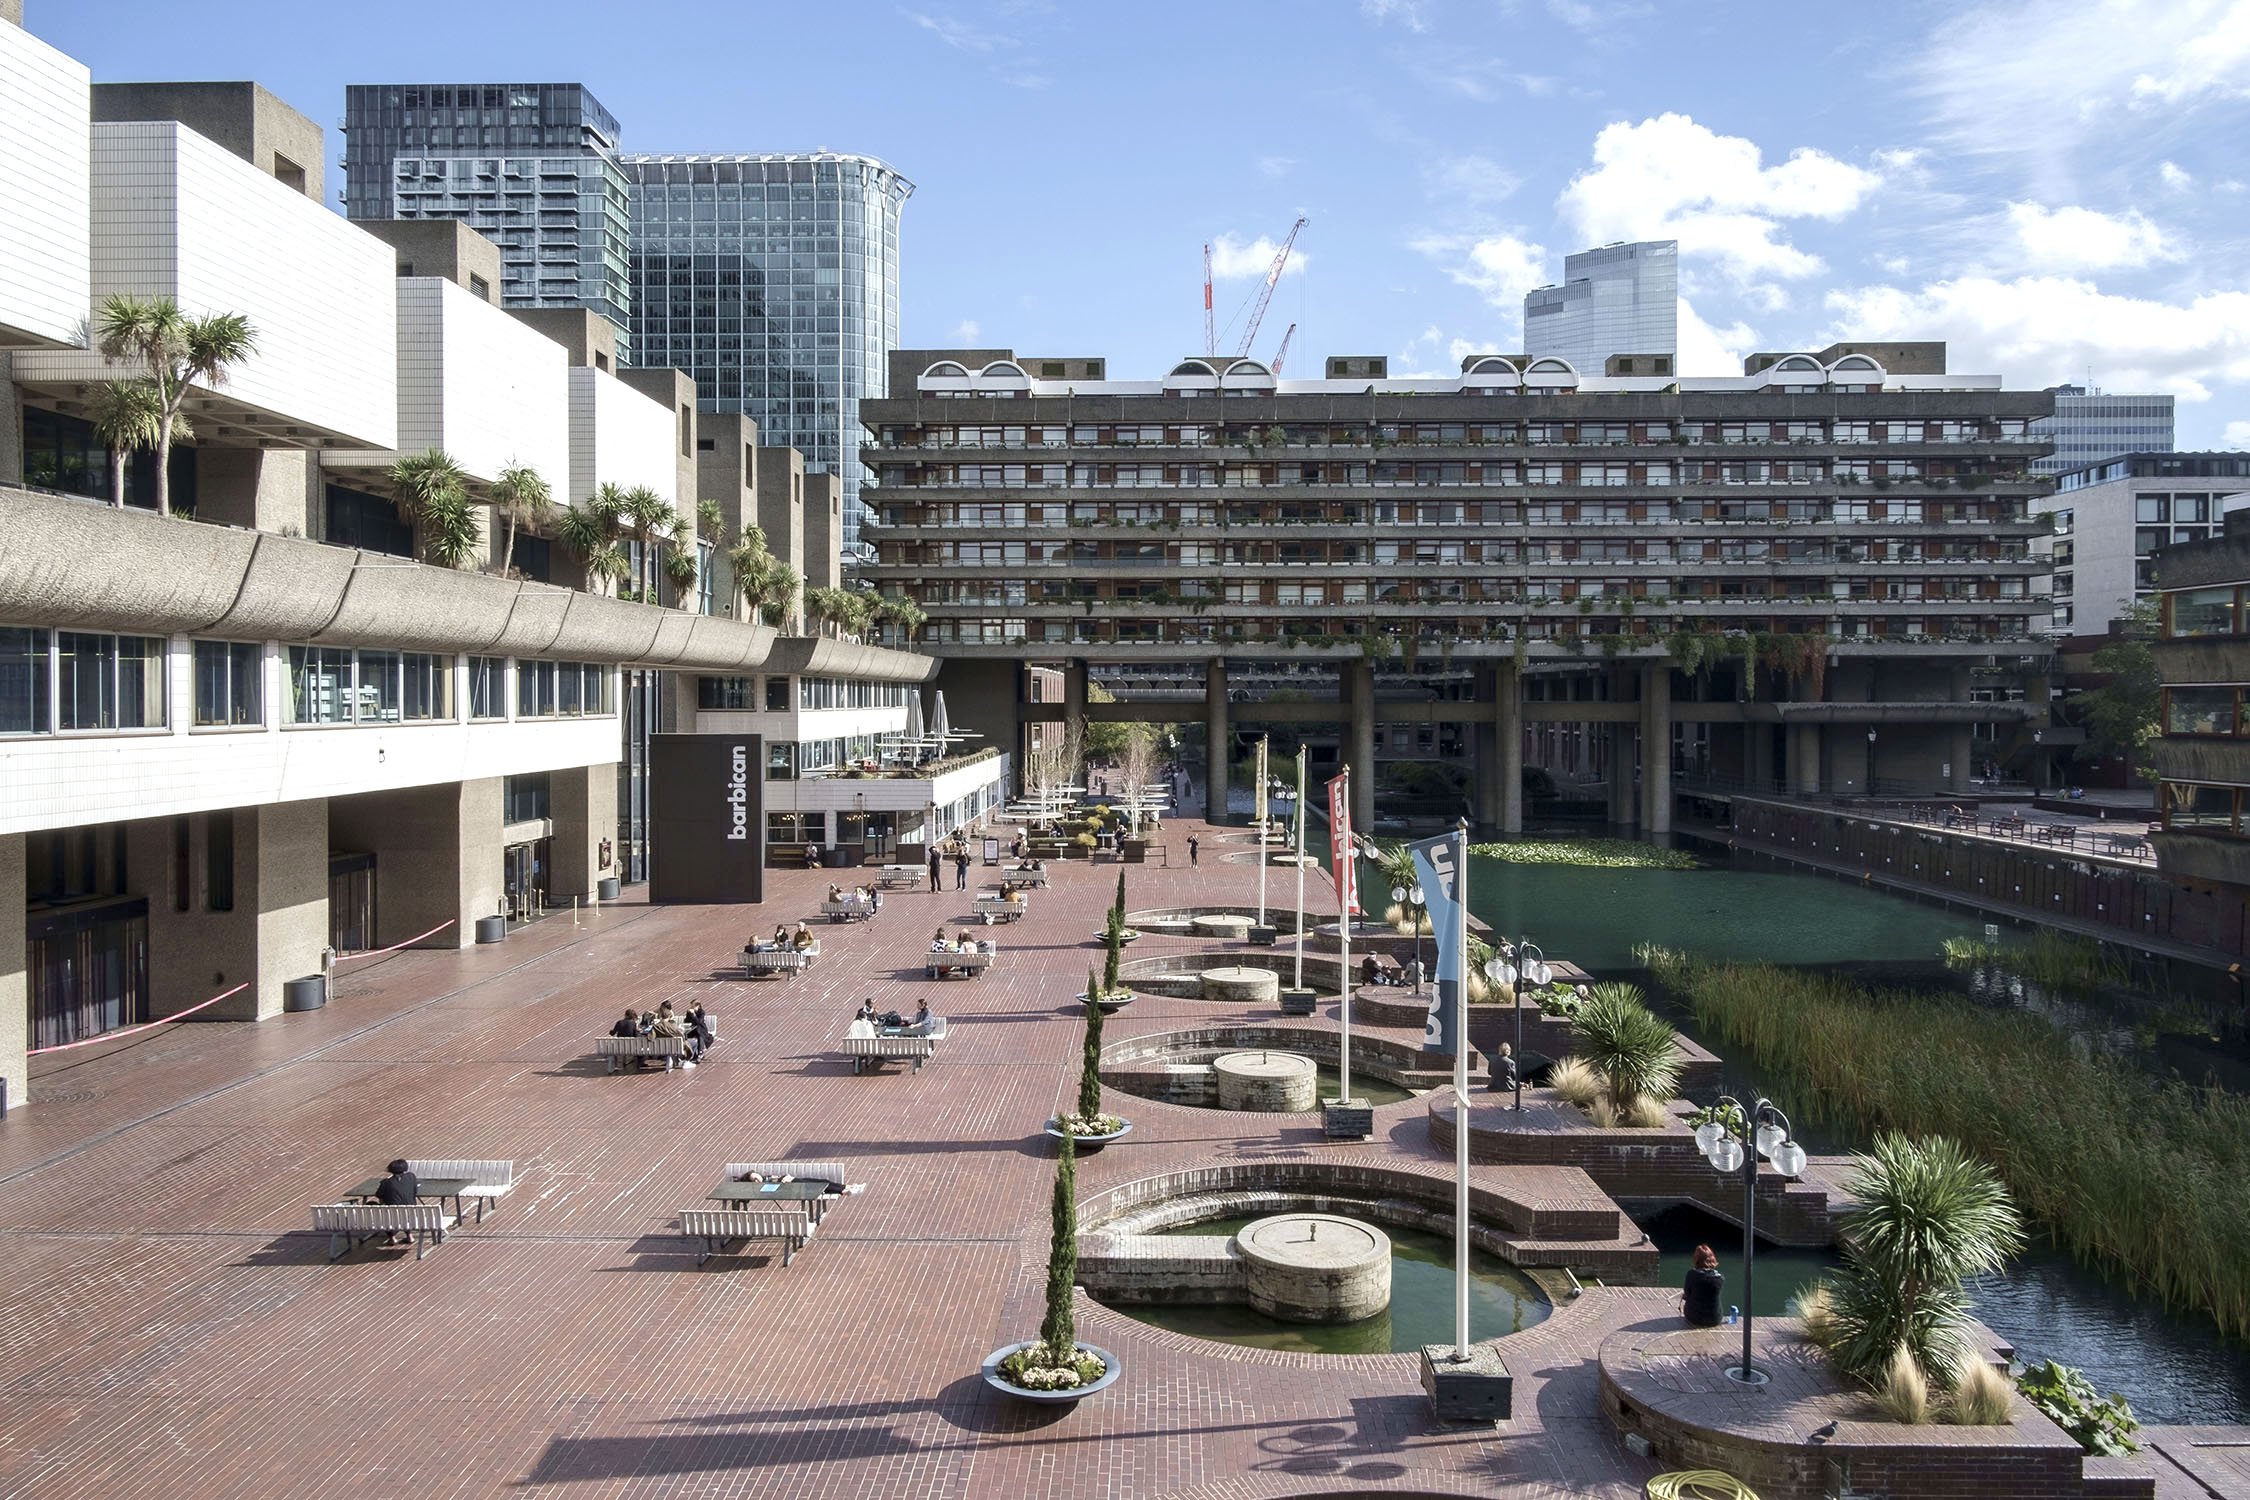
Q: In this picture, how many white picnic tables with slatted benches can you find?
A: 10